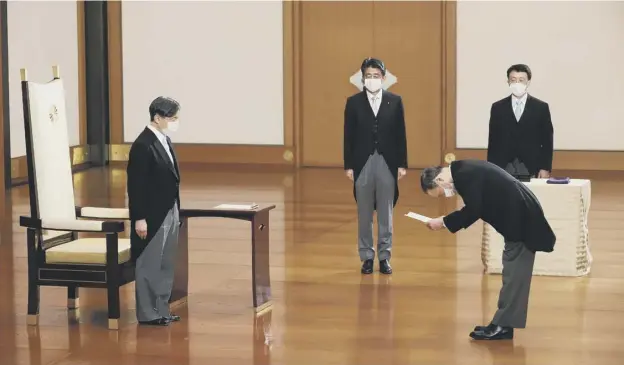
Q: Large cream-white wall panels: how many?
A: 3